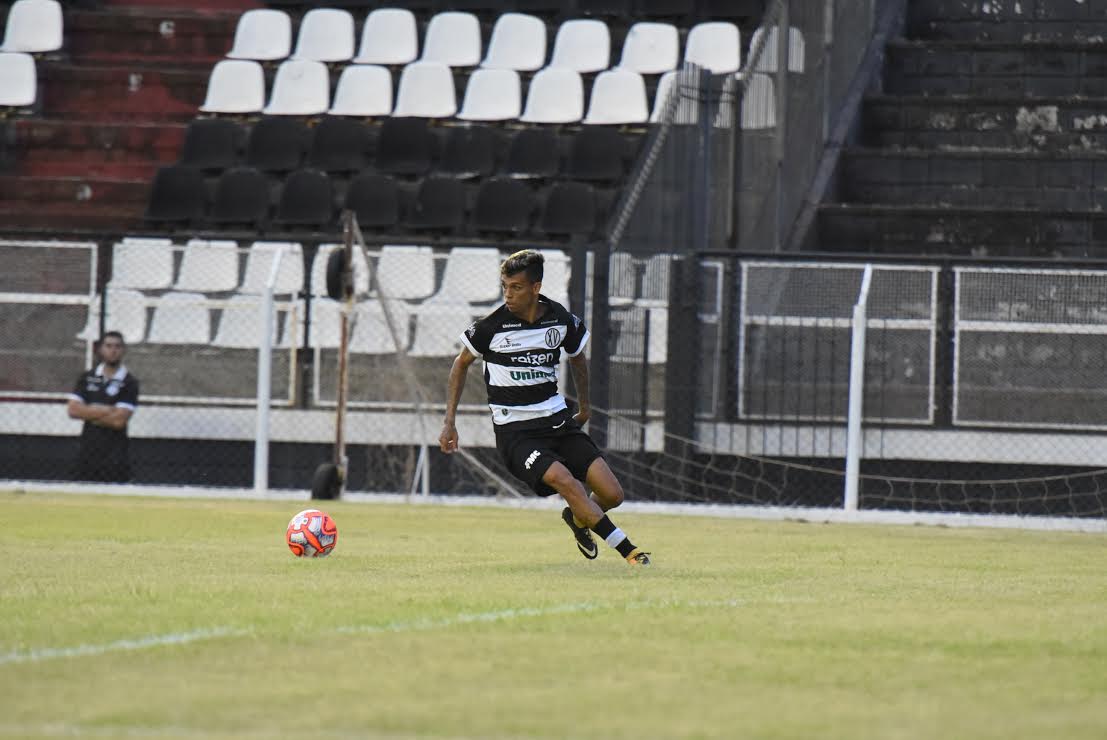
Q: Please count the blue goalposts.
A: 0